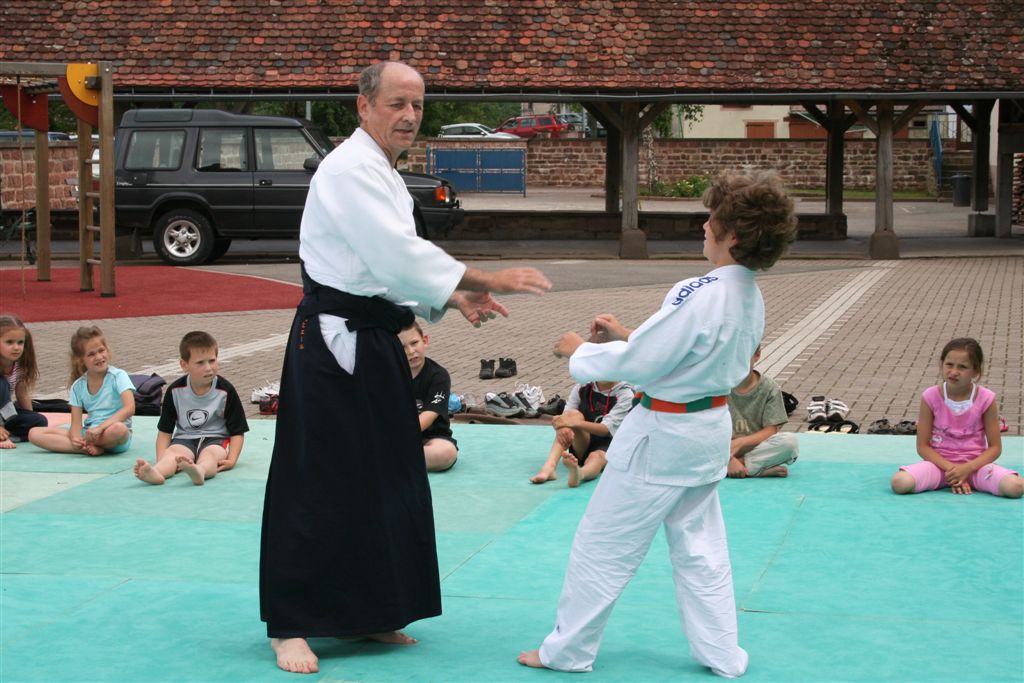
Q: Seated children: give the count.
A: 7